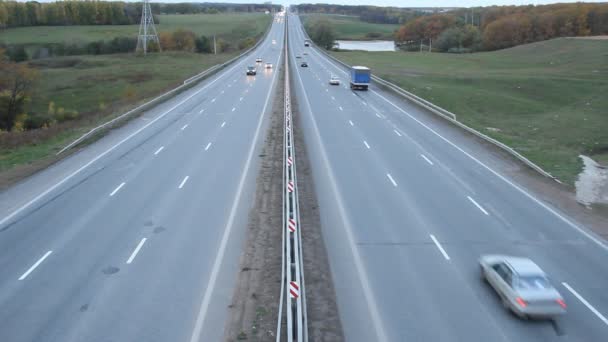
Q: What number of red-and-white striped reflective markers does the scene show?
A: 4